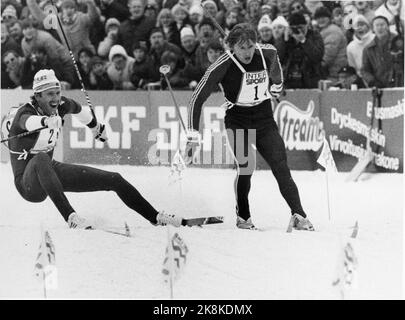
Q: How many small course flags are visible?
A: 5